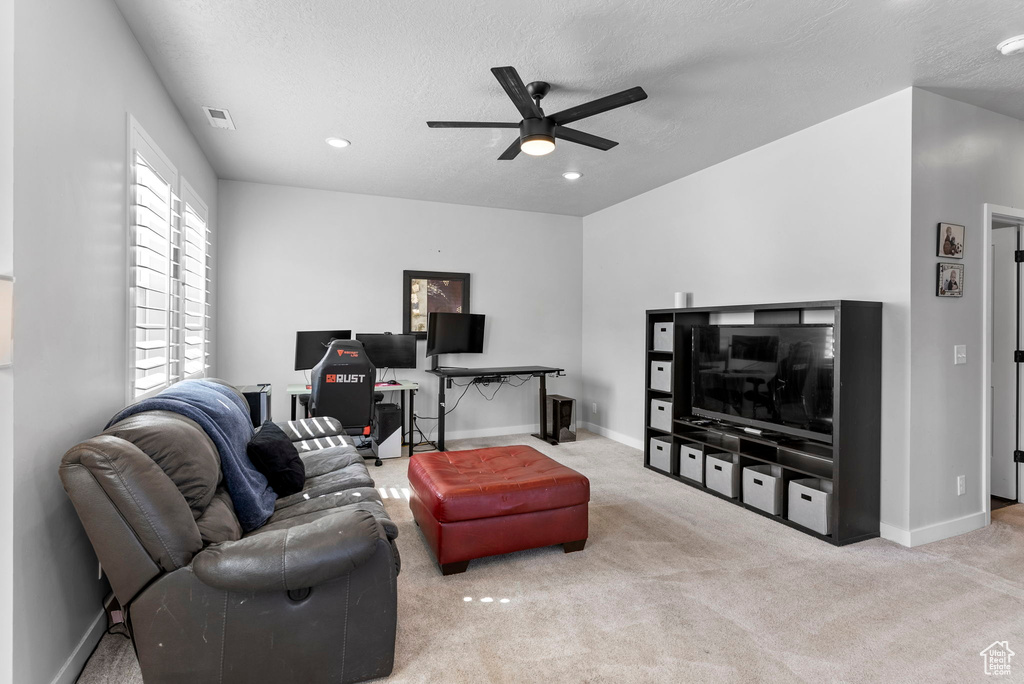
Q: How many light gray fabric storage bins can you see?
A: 8